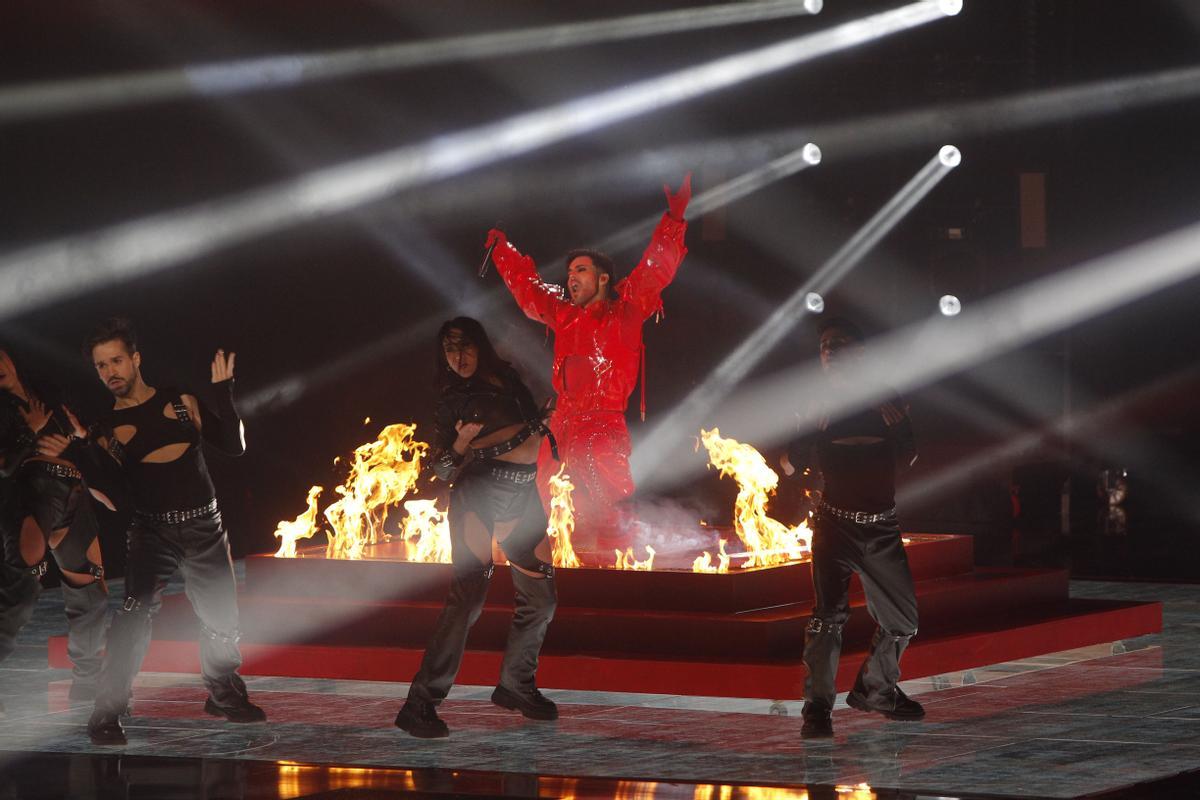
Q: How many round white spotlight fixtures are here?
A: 6